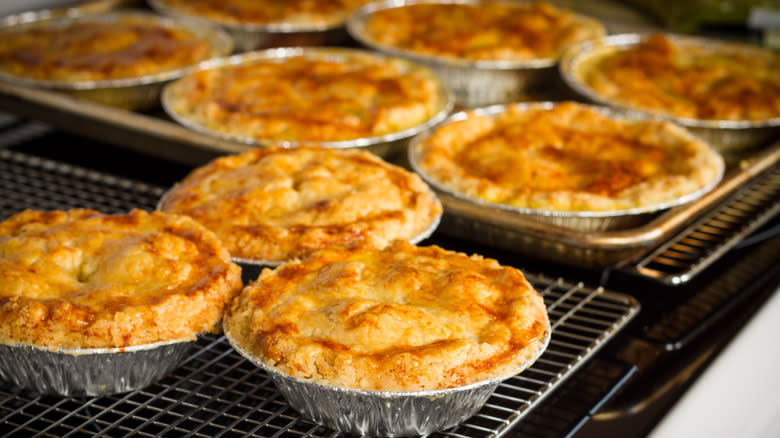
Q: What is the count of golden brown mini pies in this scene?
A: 9